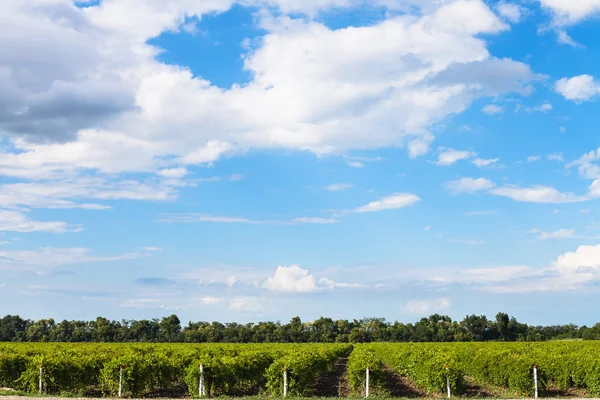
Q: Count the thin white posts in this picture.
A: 7